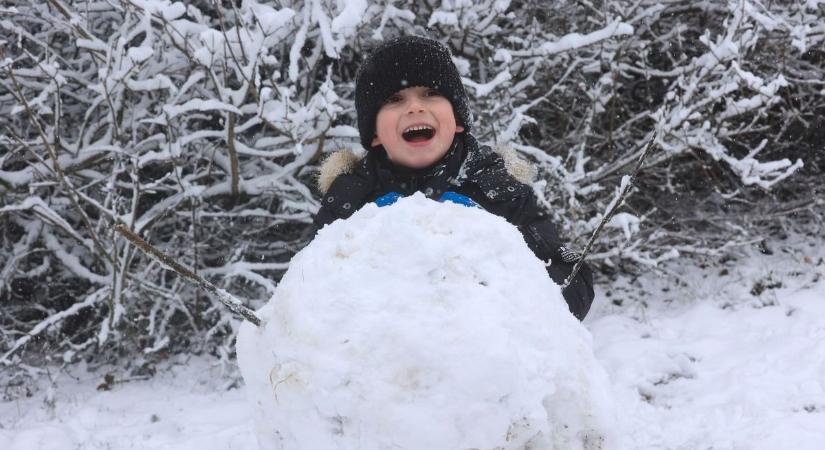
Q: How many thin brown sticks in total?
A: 2